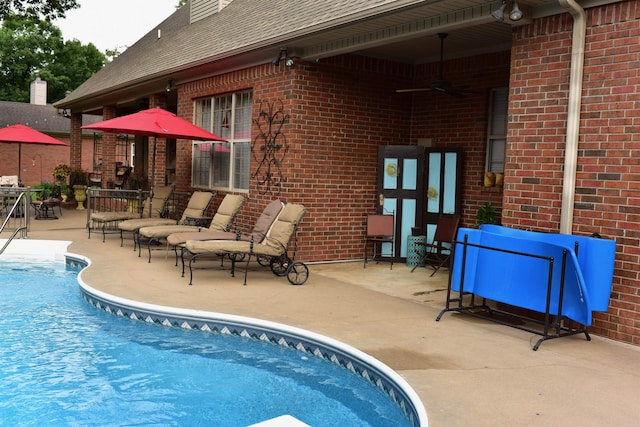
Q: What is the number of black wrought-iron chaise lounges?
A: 5